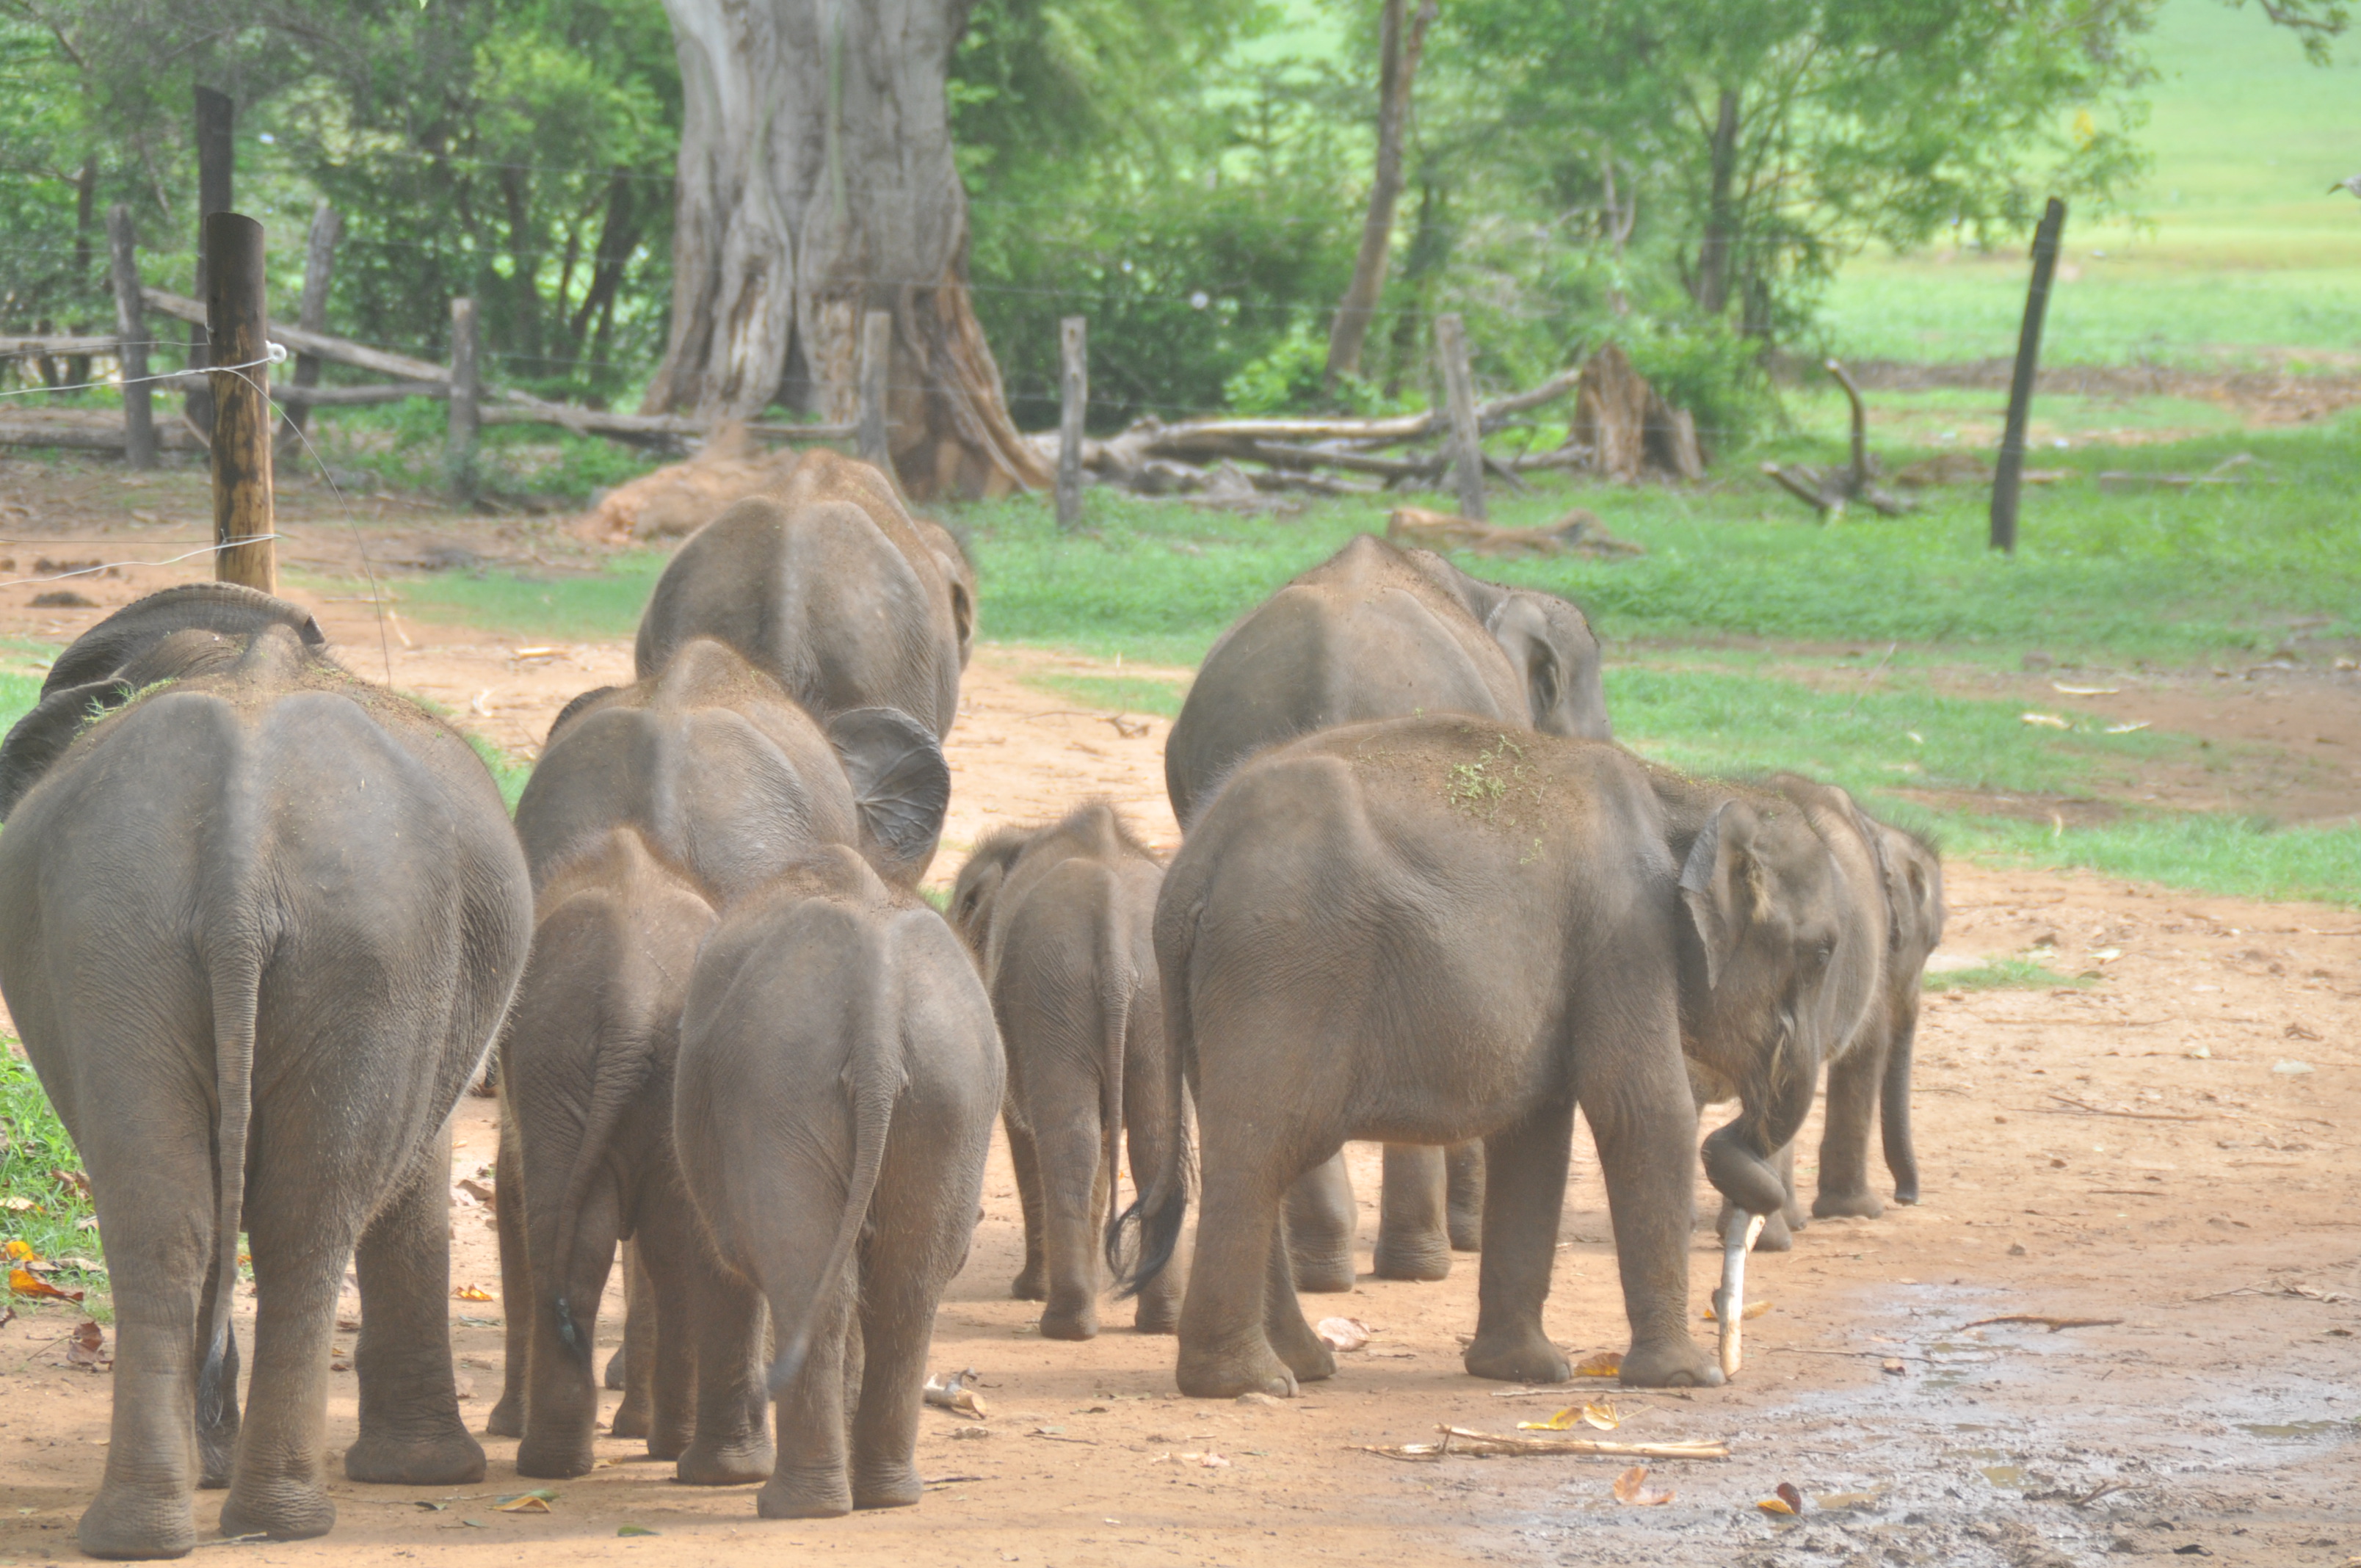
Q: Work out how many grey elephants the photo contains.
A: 9